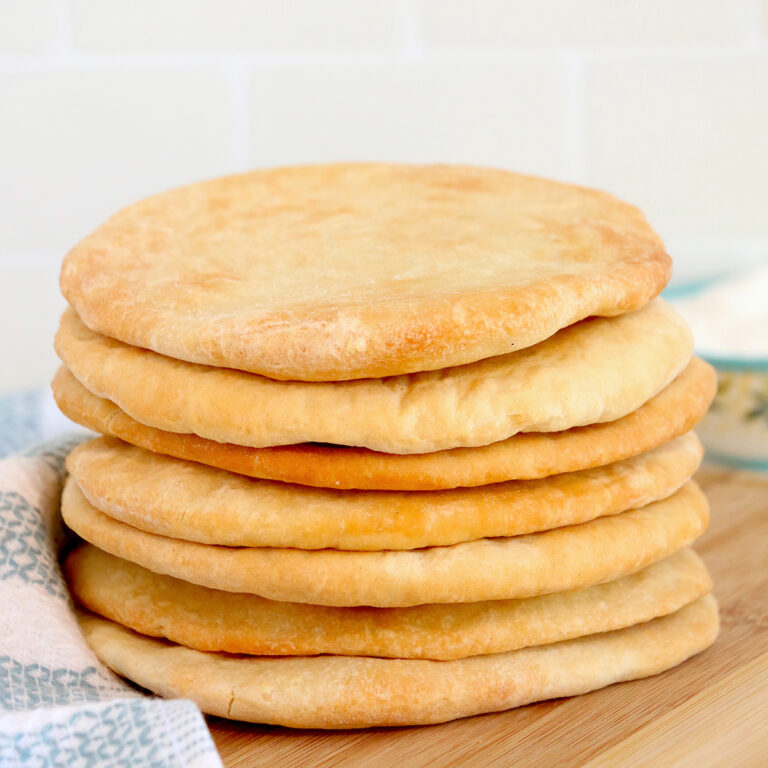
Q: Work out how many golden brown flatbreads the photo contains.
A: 7